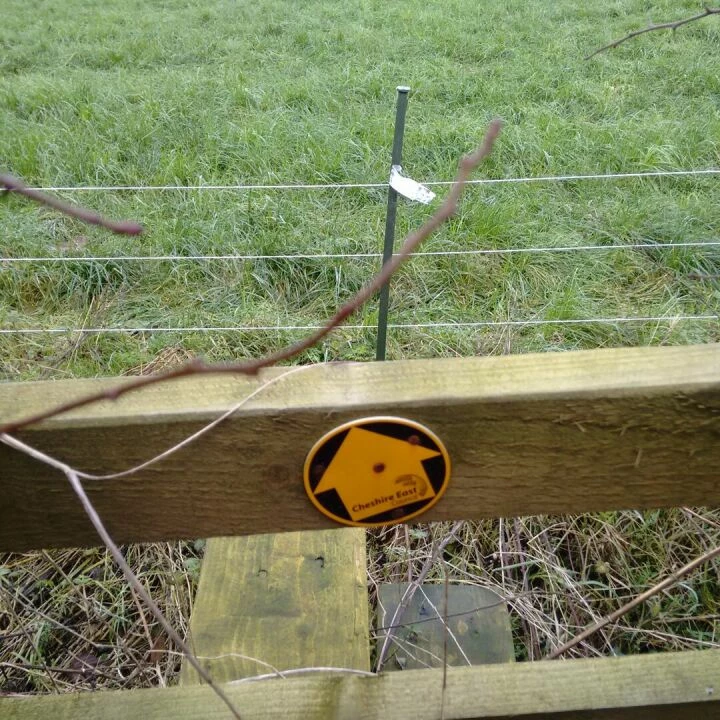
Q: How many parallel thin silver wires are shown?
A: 3